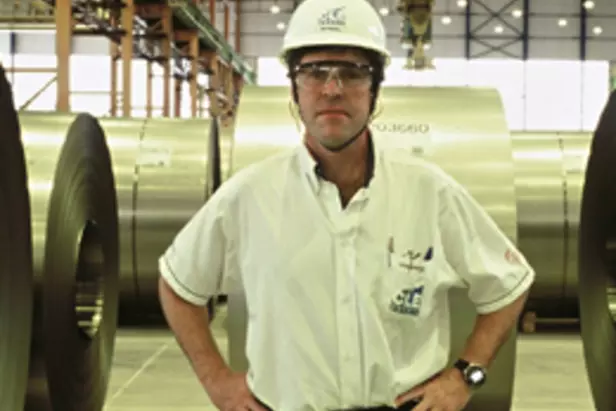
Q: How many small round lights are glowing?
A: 10